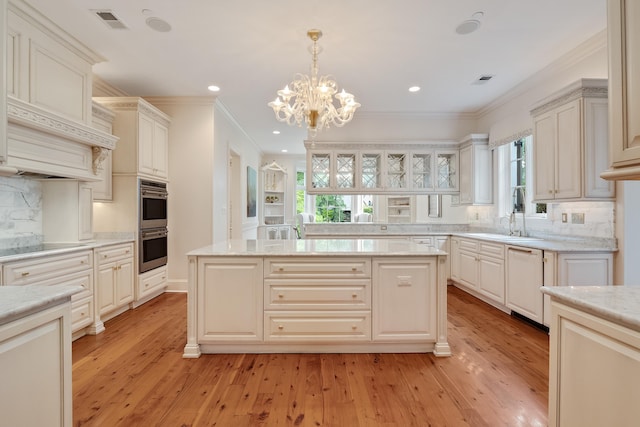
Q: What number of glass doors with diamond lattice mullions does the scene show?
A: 6